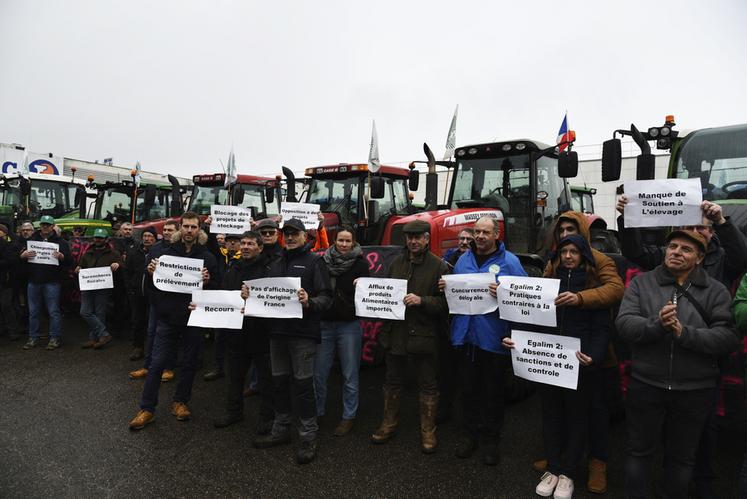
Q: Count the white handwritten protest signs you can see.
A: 12